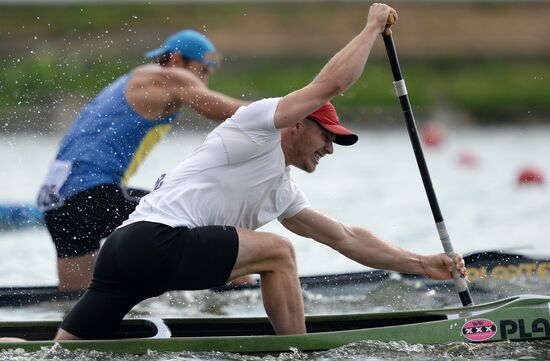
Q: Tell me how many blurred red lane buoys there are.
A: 3